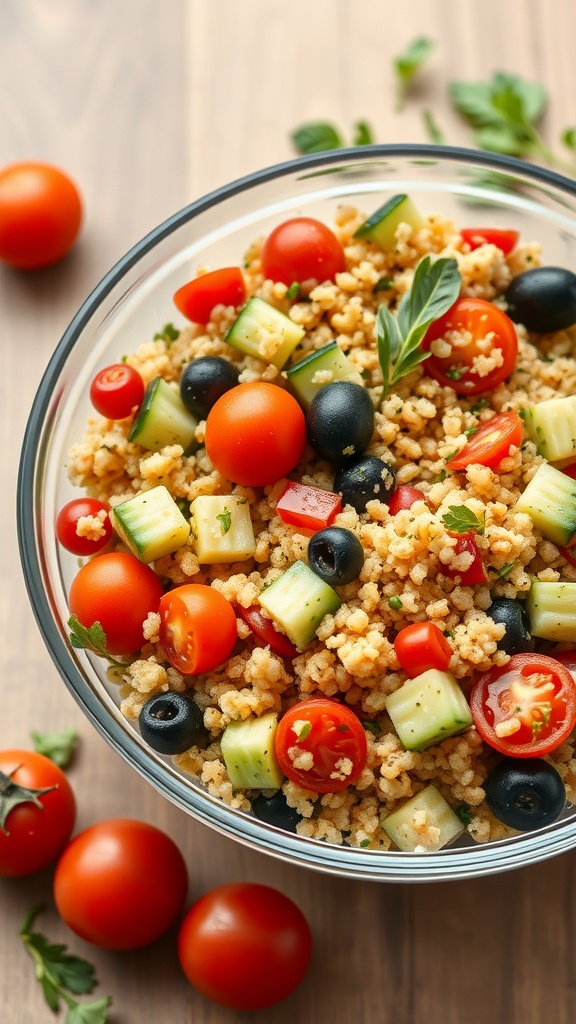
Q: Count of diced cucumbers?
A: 13